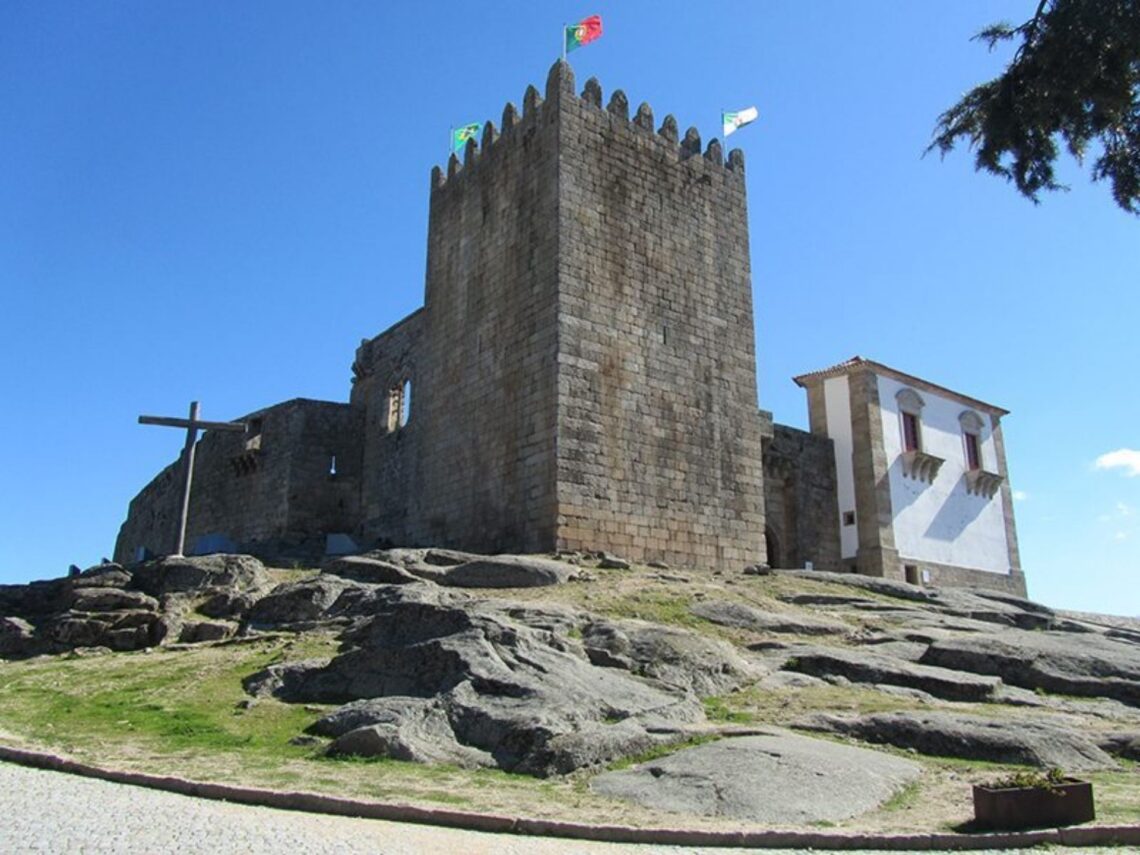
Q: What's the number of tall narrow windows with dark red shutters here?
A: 2